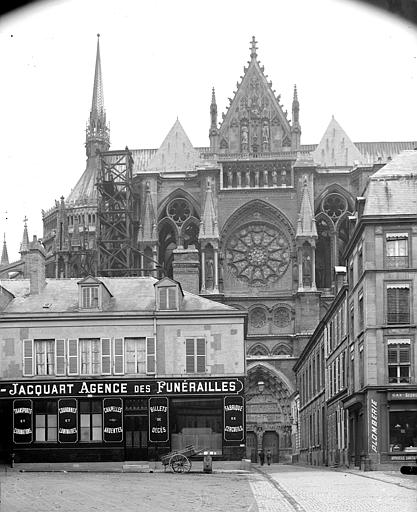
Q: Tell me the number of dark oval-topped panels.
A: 5